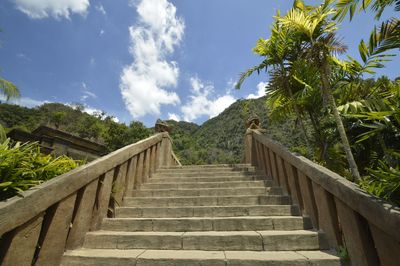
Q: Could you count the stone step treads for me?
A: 11